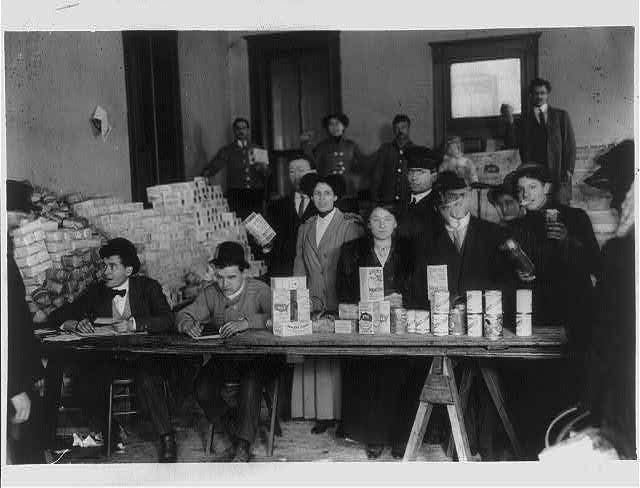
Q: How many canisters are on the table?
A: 12